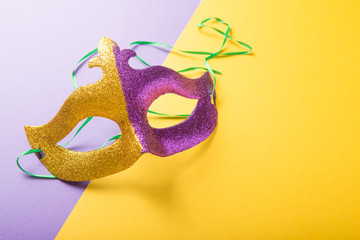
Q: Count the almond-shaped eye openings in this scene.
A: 2